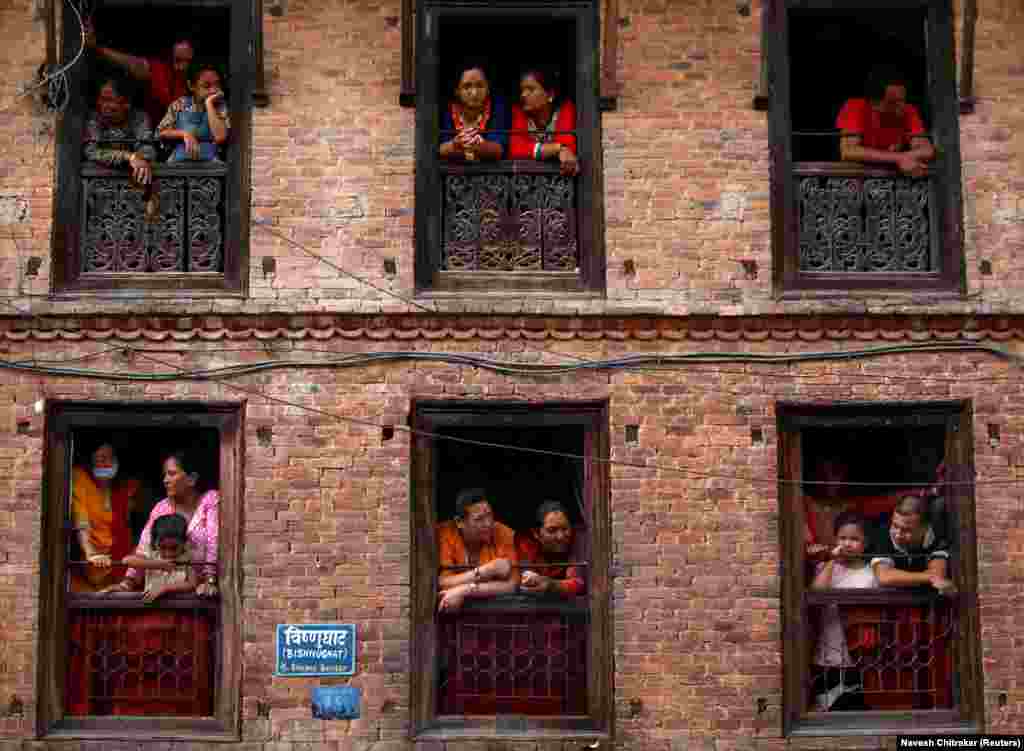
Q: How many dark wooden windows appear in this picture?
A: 6